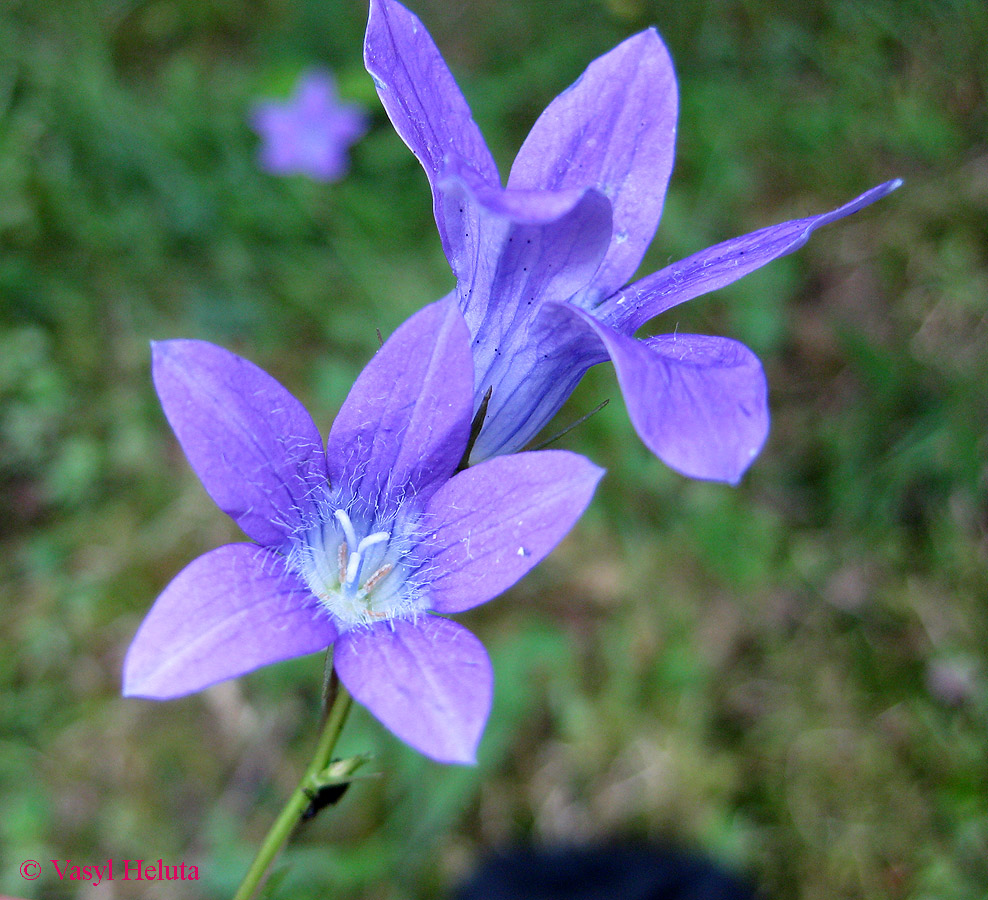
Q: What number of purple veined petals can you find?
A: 10